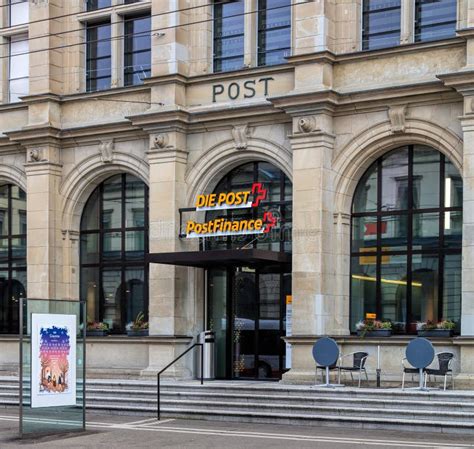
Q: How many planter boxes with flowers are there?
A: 4